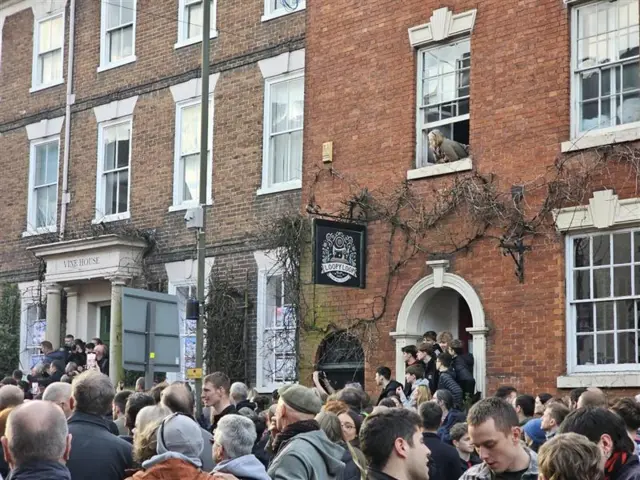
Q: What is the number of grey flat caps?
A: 1